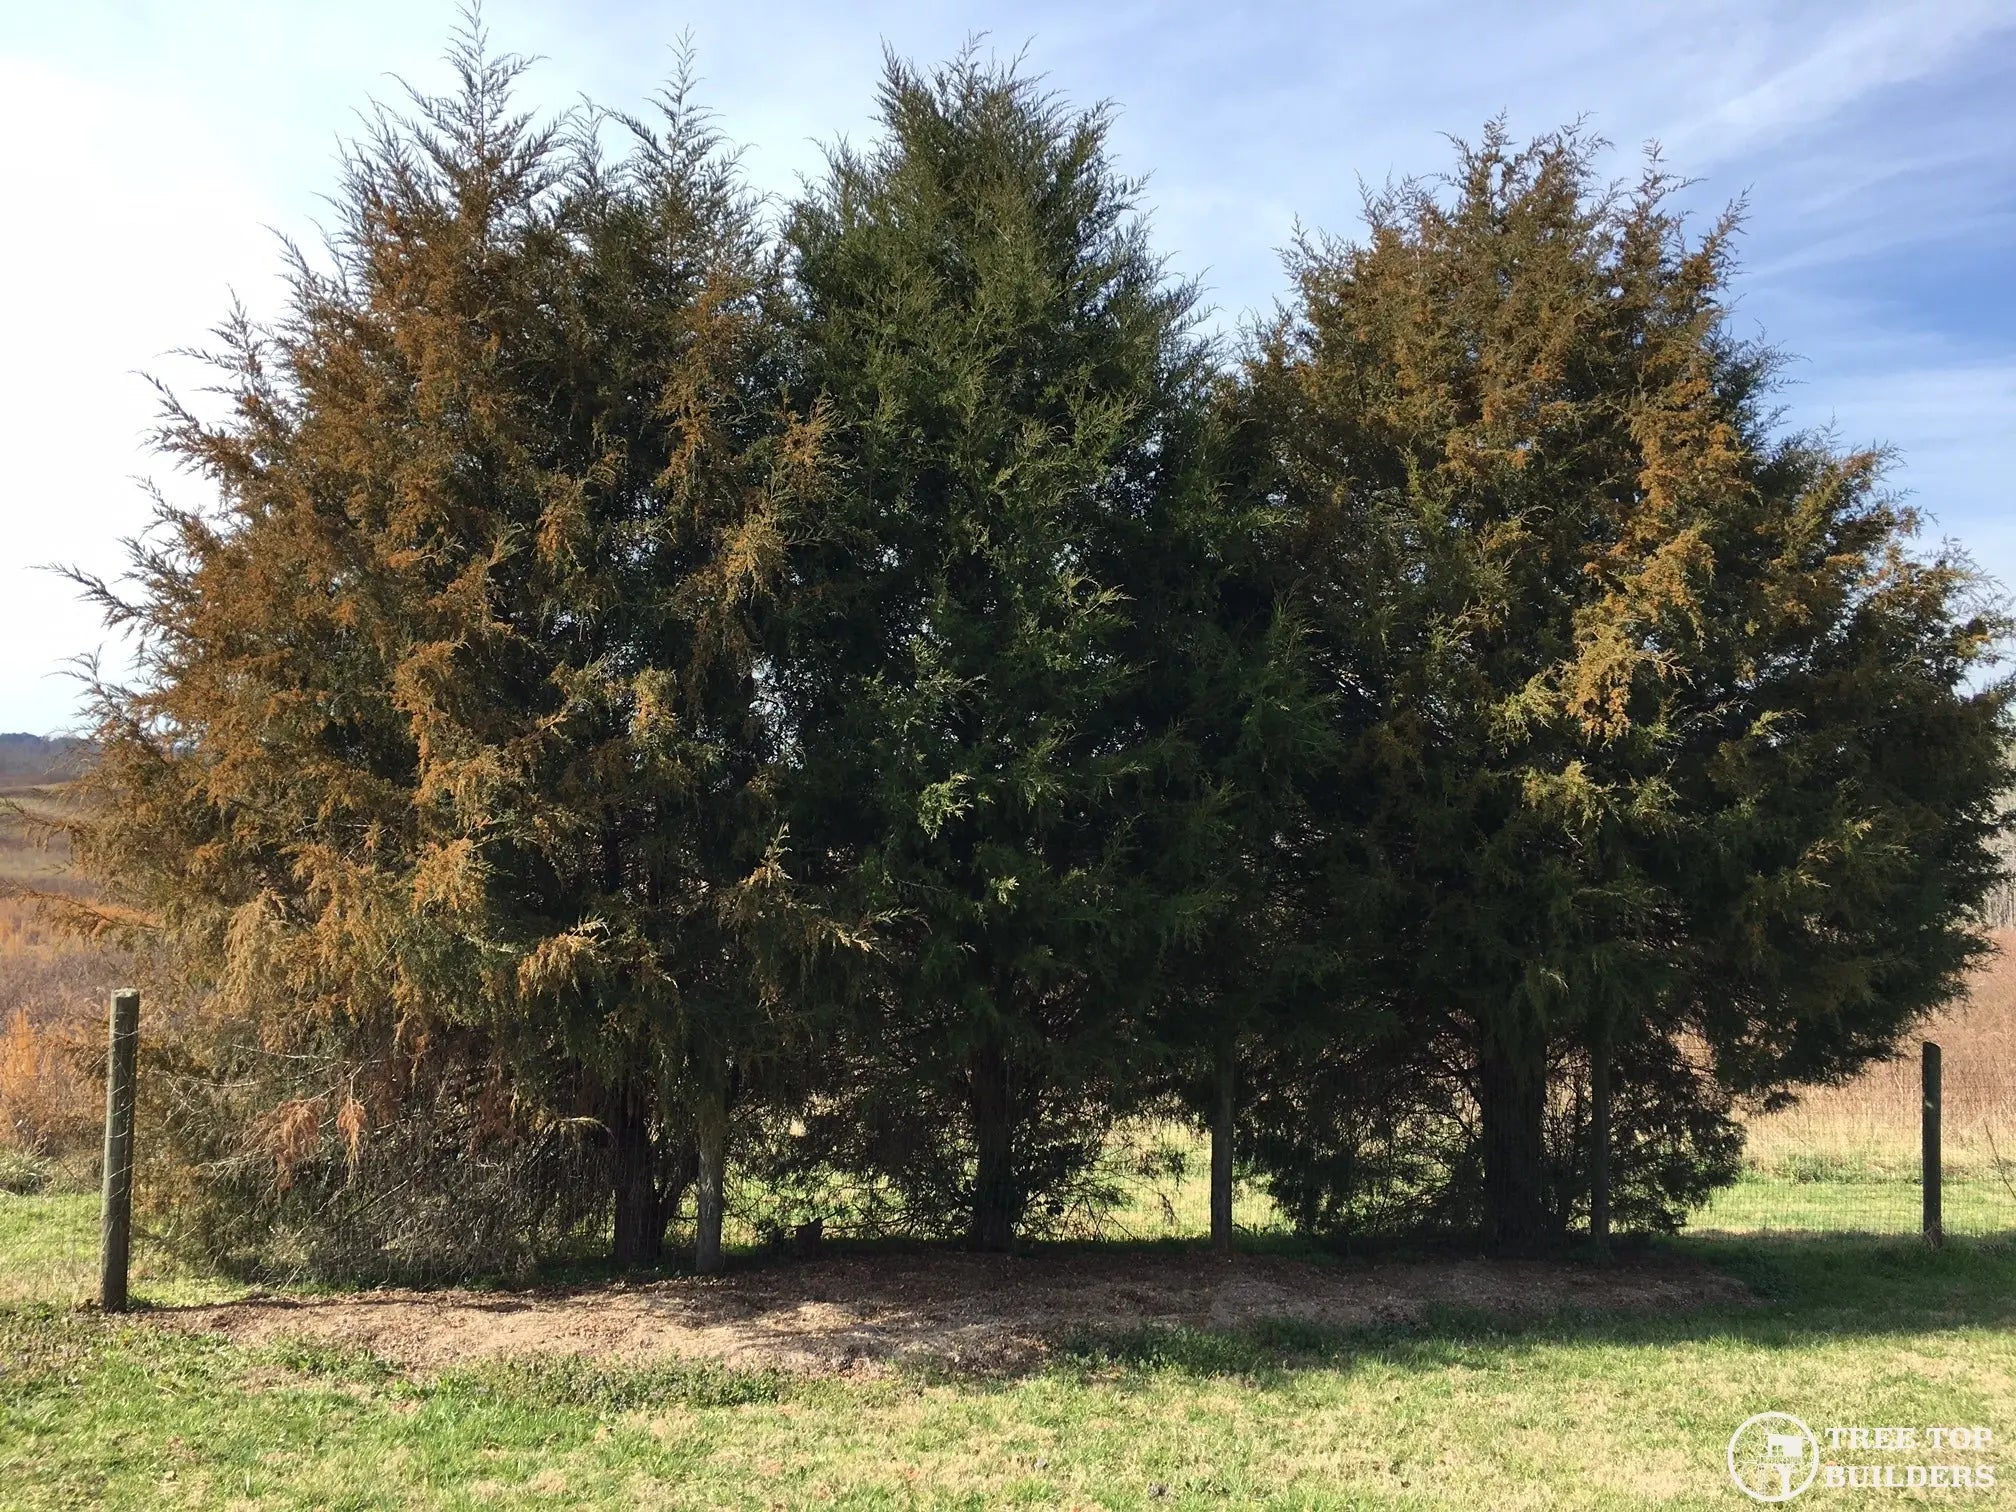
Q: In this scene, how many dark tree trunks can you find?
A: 3